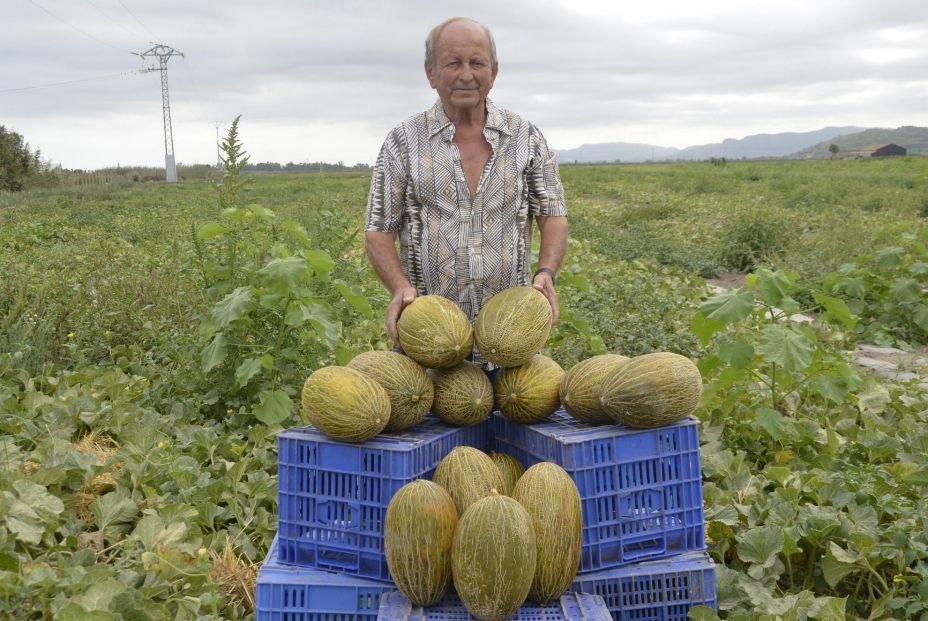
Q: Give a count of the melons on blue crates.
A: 11